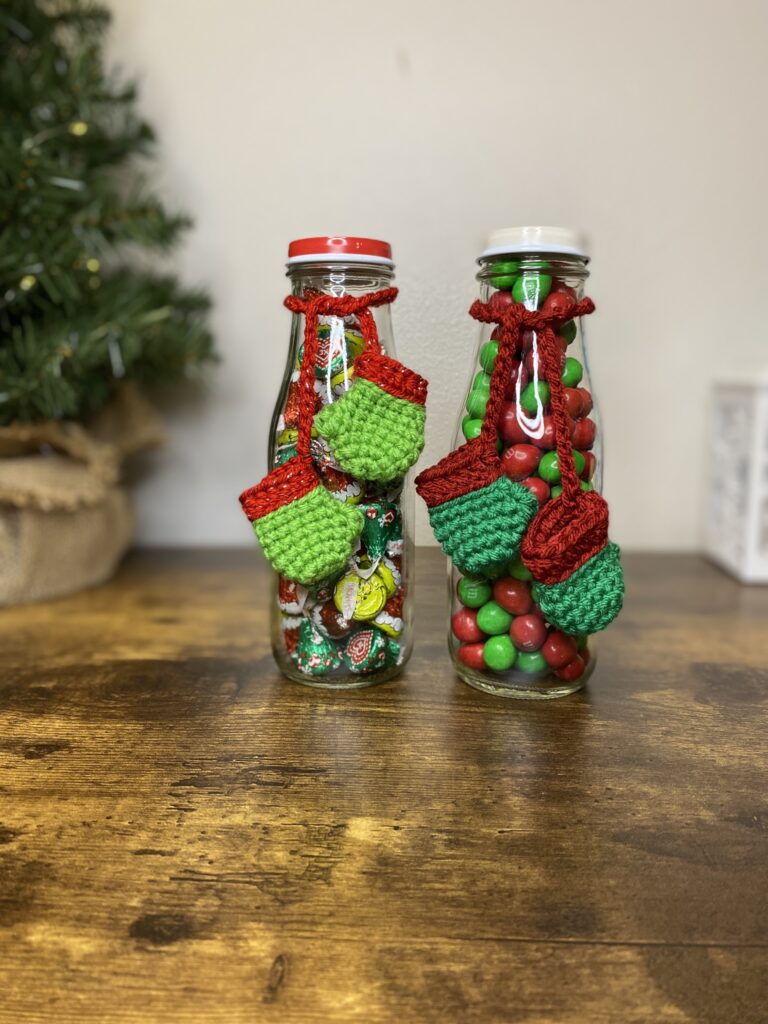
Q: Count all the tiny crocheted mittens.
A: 4